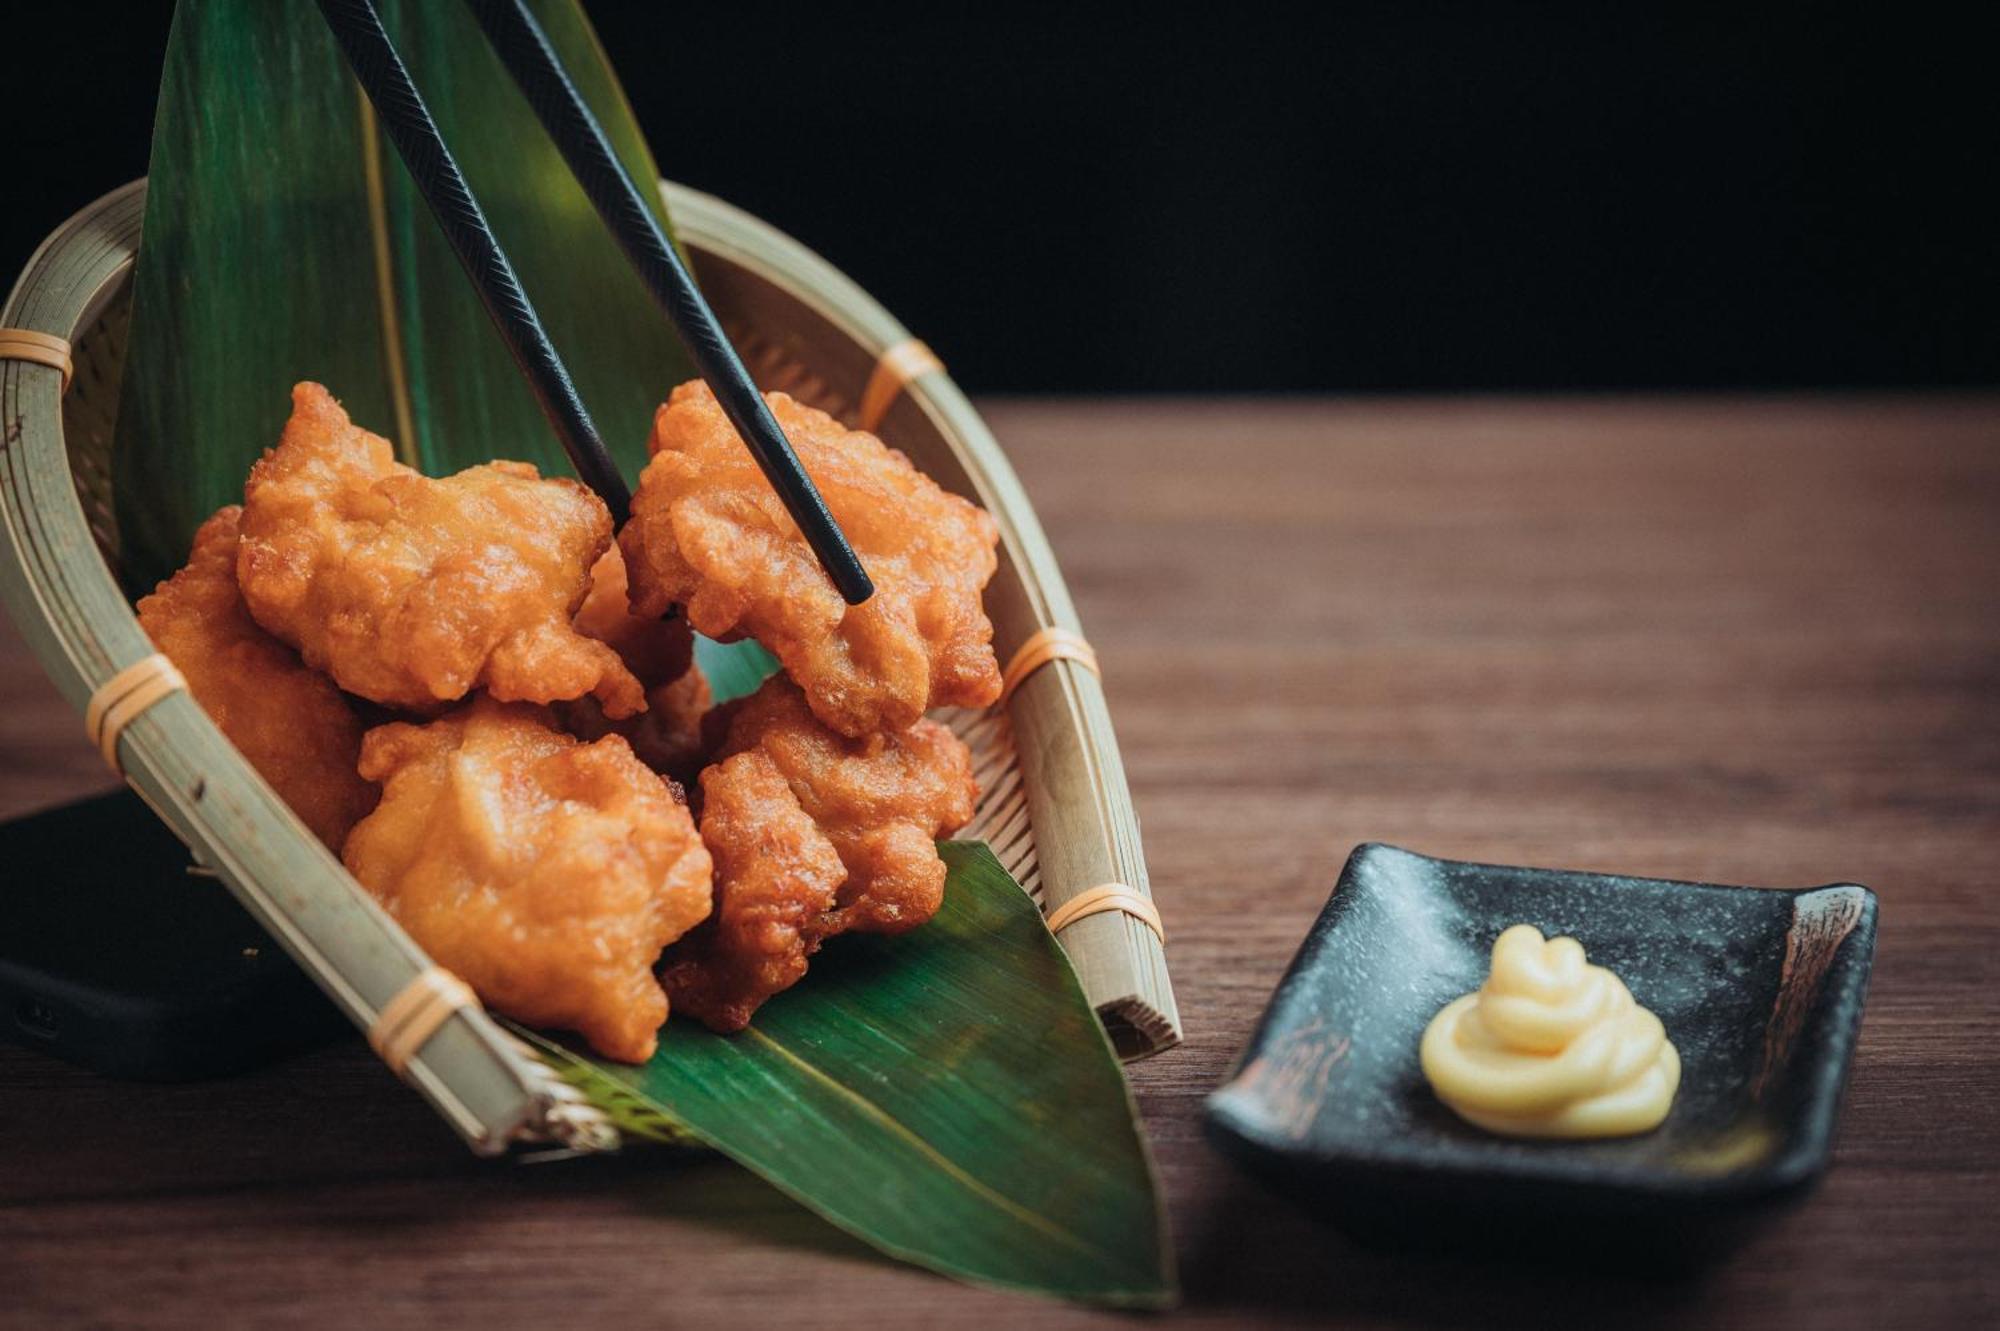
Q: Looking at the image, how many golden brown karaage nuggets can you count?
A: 6